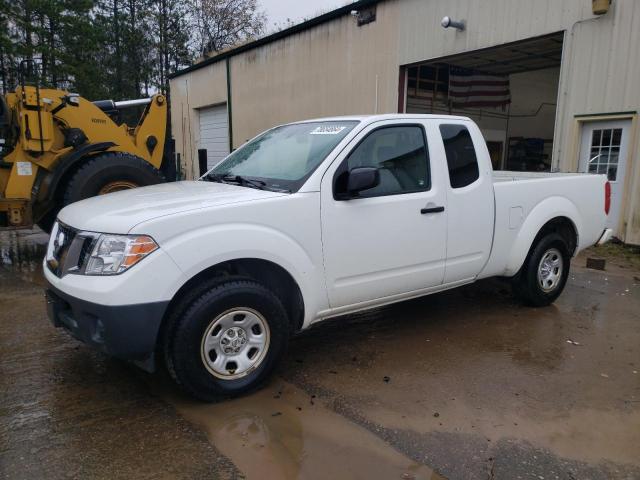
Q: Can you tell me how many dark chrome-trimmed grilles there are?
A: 1